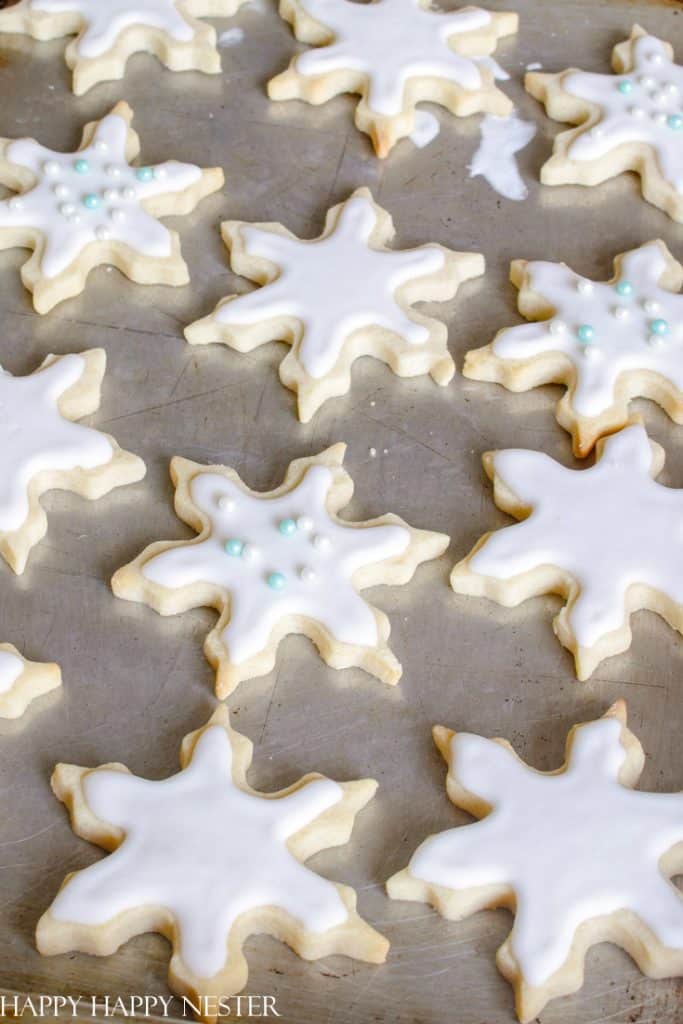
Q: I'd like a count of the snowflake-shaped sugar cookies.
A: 12